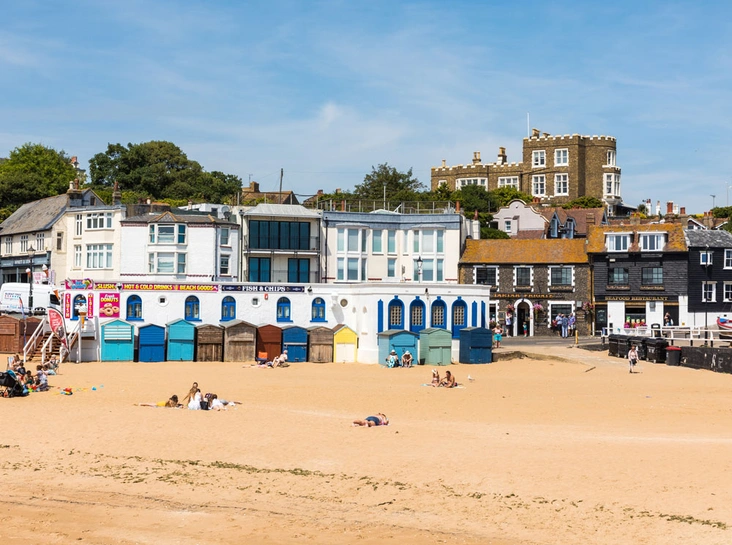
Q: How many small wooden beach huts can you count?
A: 14